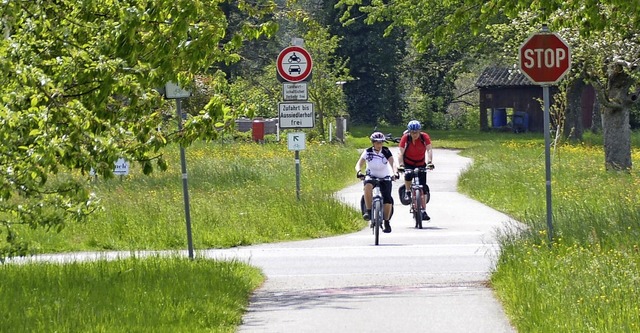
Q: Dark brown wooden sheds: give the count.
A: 1